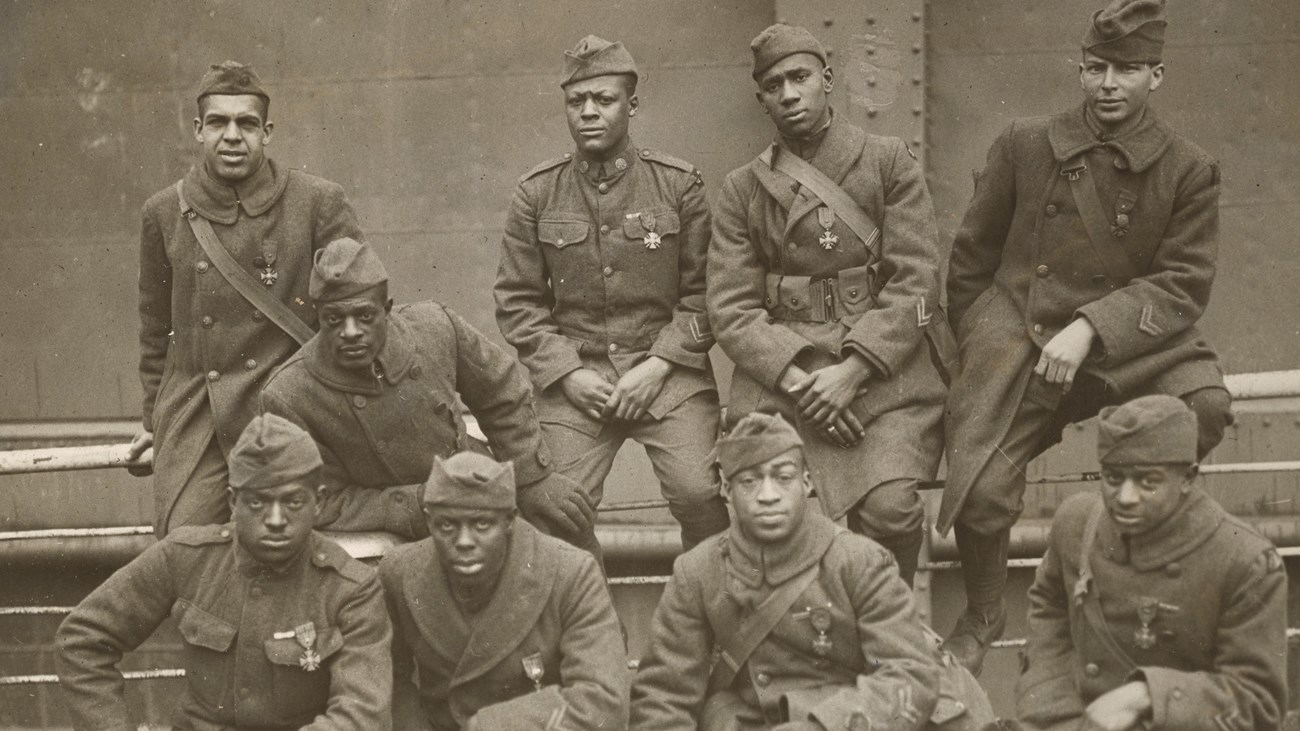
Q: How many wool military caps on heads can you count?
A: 9